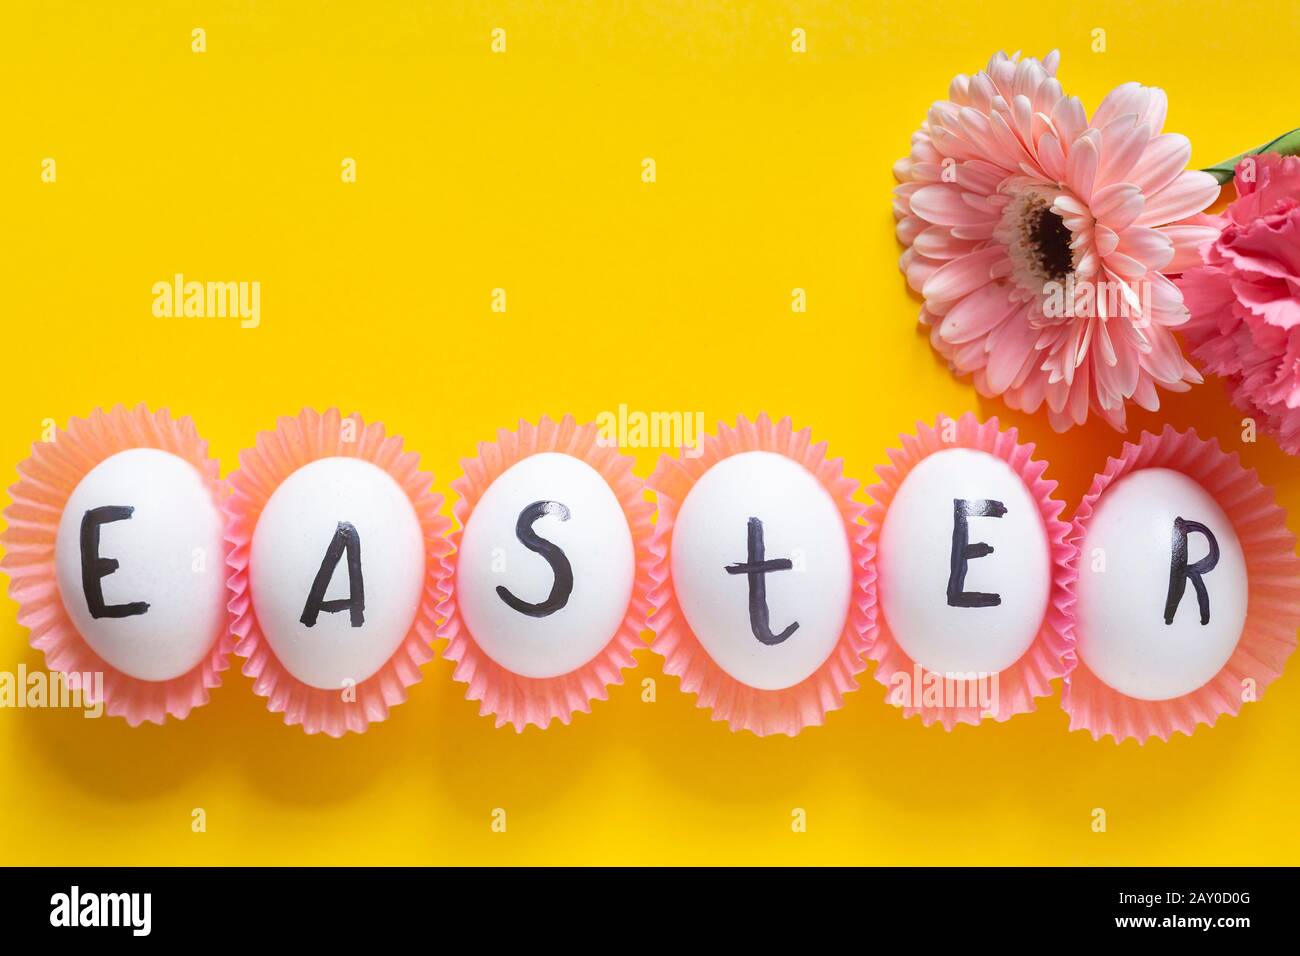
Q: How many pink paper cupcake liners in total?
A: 6